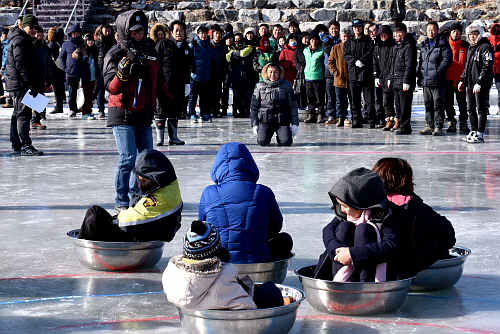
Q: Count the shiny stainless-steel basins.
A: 5